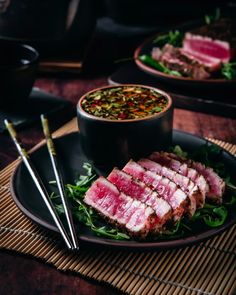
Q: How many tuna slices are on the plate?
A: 6